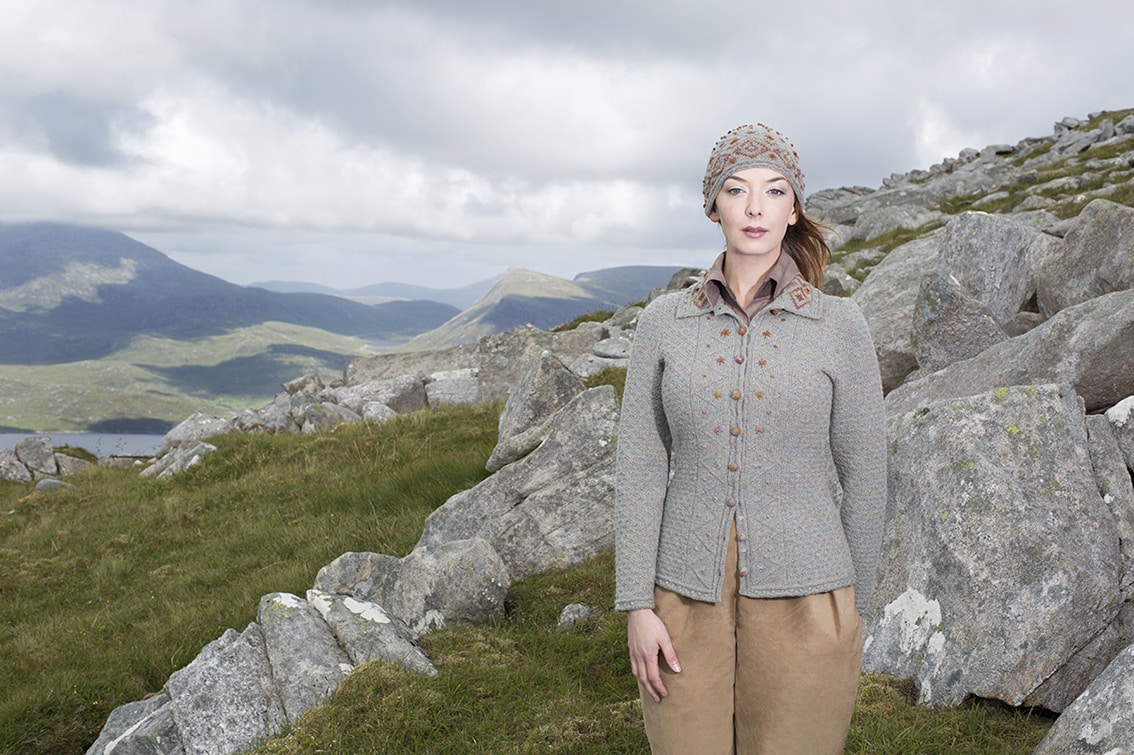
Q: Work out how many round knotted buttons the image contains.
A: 8